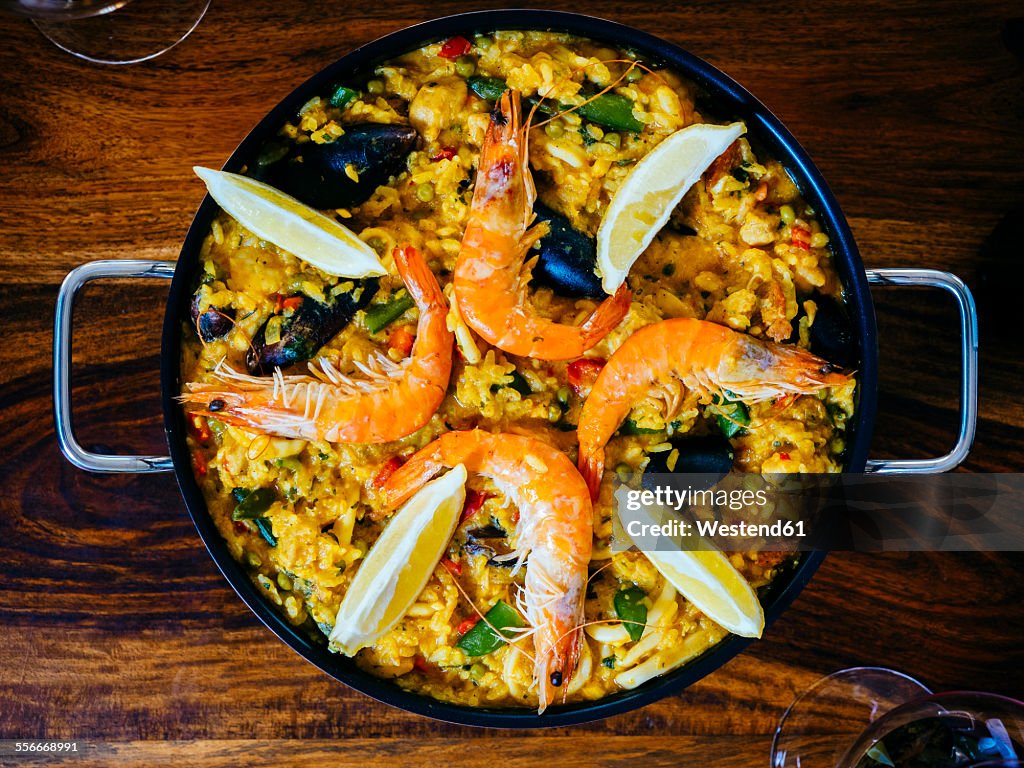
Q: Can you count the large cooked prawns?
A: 4